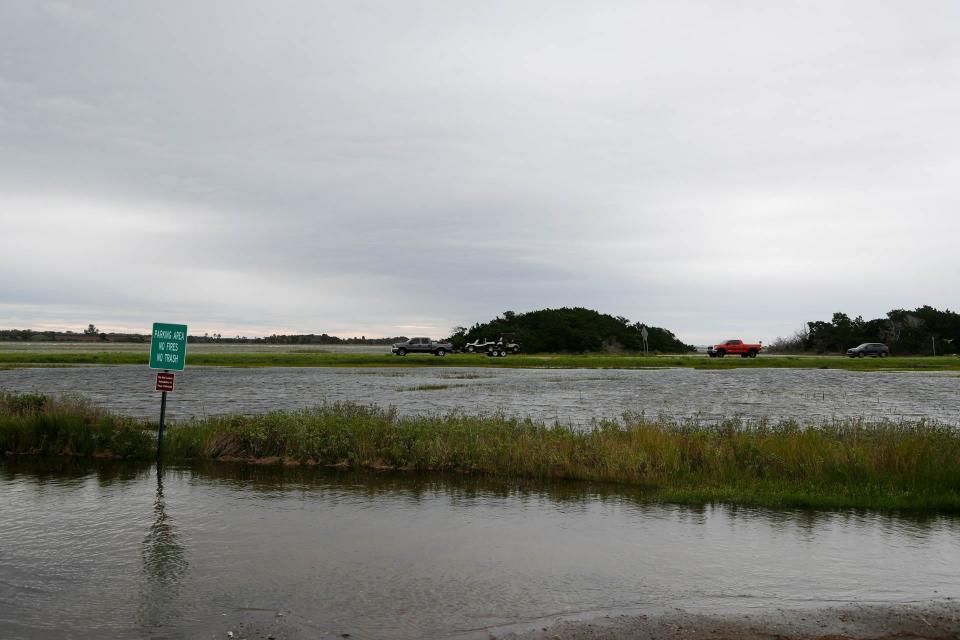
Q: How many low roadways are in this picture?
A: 1